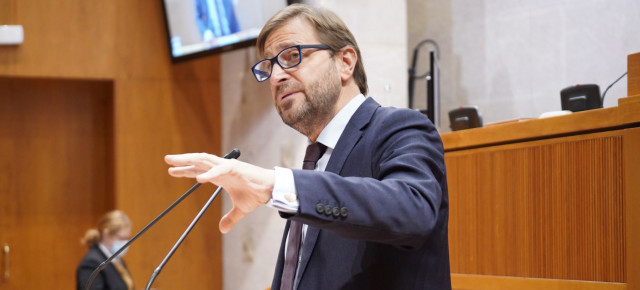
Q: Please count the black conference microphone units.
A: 2